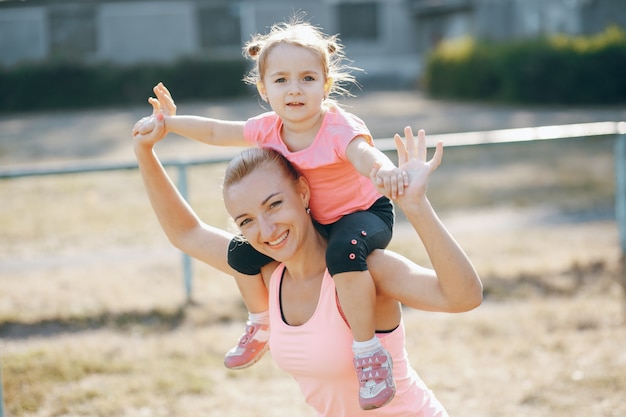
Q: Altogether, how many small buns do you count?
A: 2